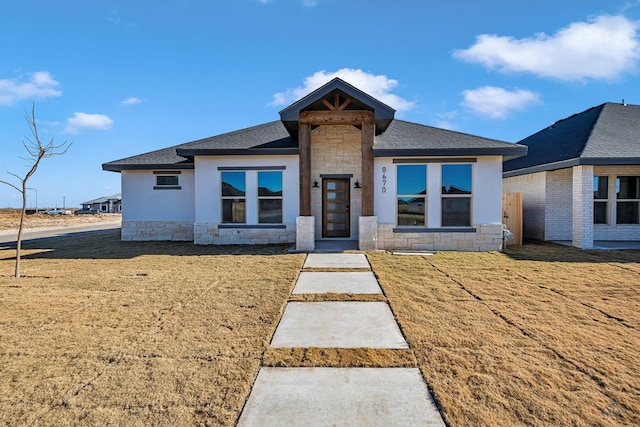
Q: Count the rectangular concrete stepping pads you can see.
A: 4